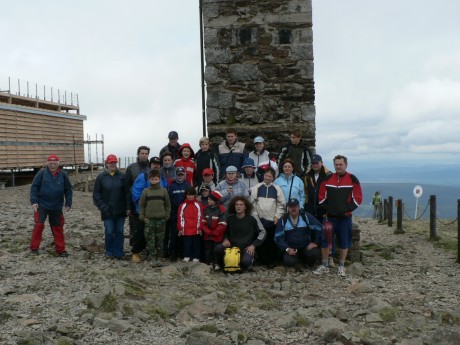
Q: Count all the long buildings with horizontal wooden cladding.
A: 1